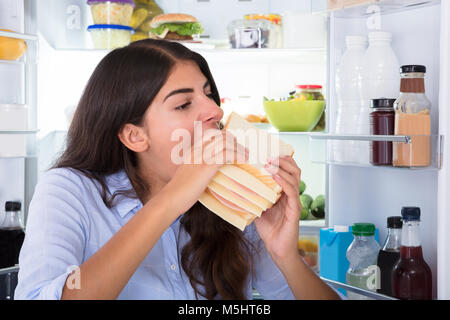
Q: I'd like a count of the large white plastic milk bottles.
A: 2